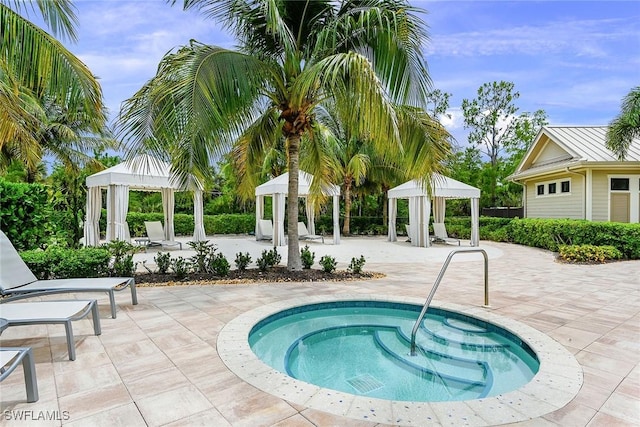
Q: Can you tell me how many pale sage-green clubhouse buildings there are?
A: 1